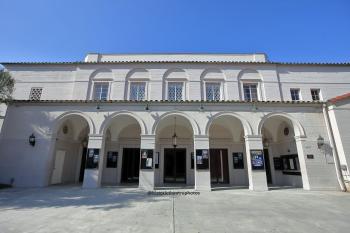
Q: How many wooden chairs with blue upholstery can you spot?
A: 0